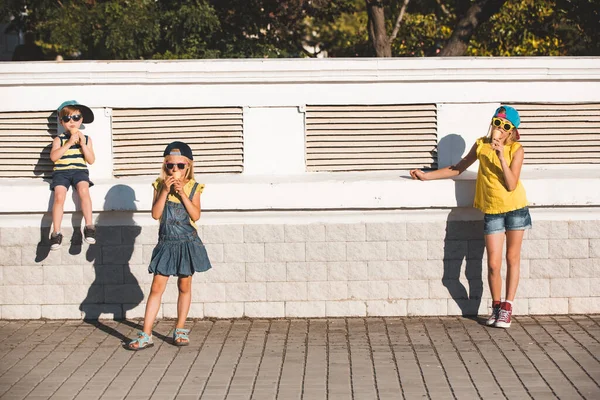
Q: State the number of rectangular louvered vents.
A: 4